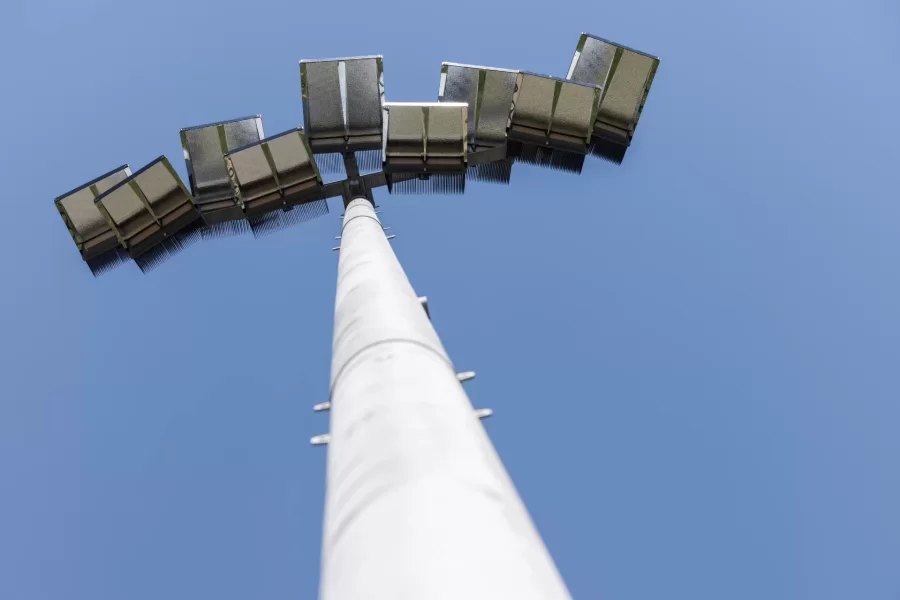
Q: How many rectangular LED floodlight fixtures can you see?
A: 9